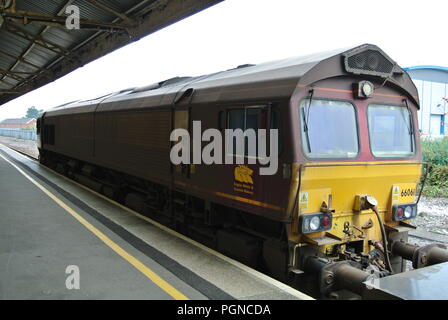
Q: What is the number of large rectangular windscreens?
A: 2